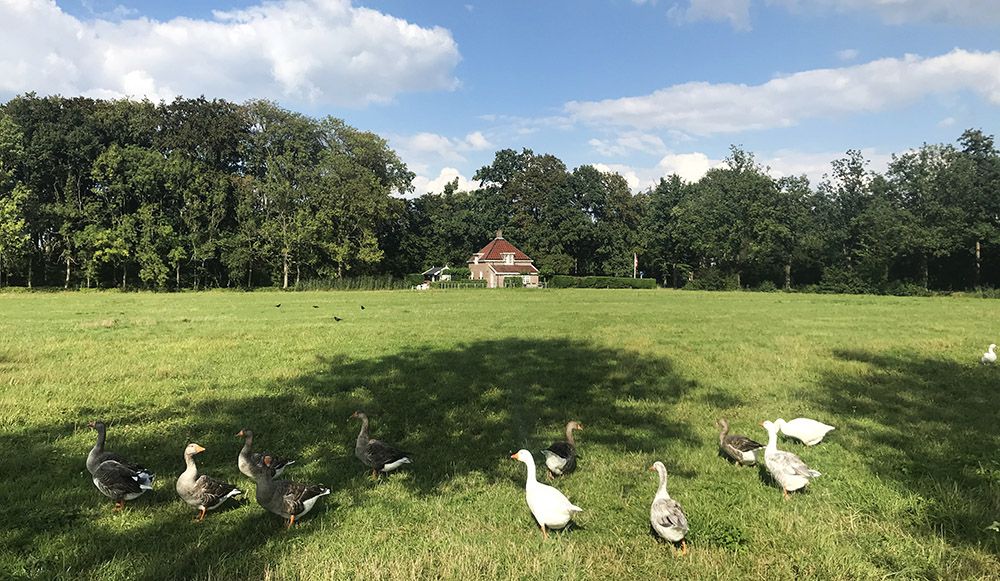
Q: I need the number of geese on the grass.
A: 12